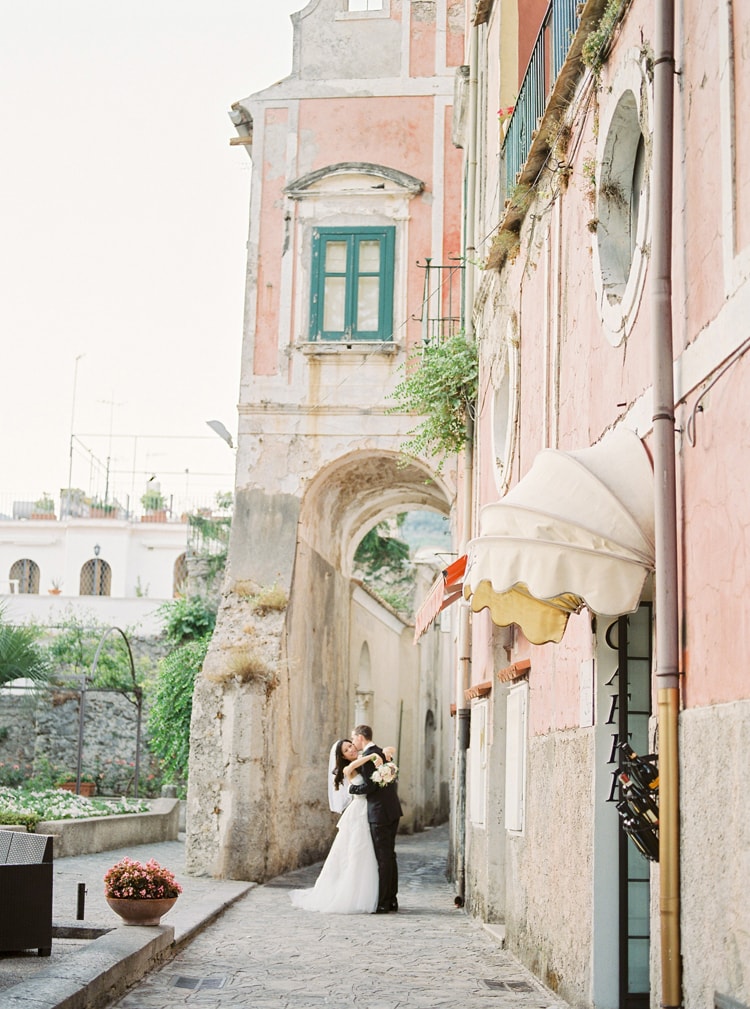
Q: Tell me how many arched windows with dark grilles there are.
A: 3